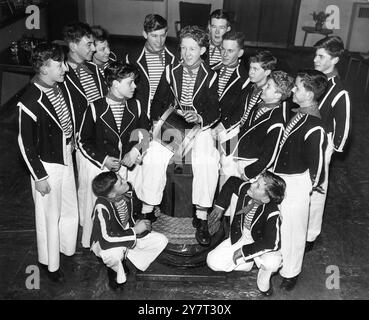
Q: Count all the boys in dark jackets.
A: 14